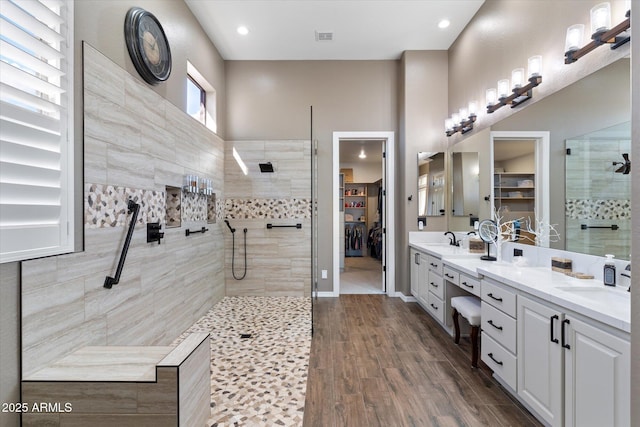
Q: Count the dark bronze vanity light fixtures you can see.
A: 3